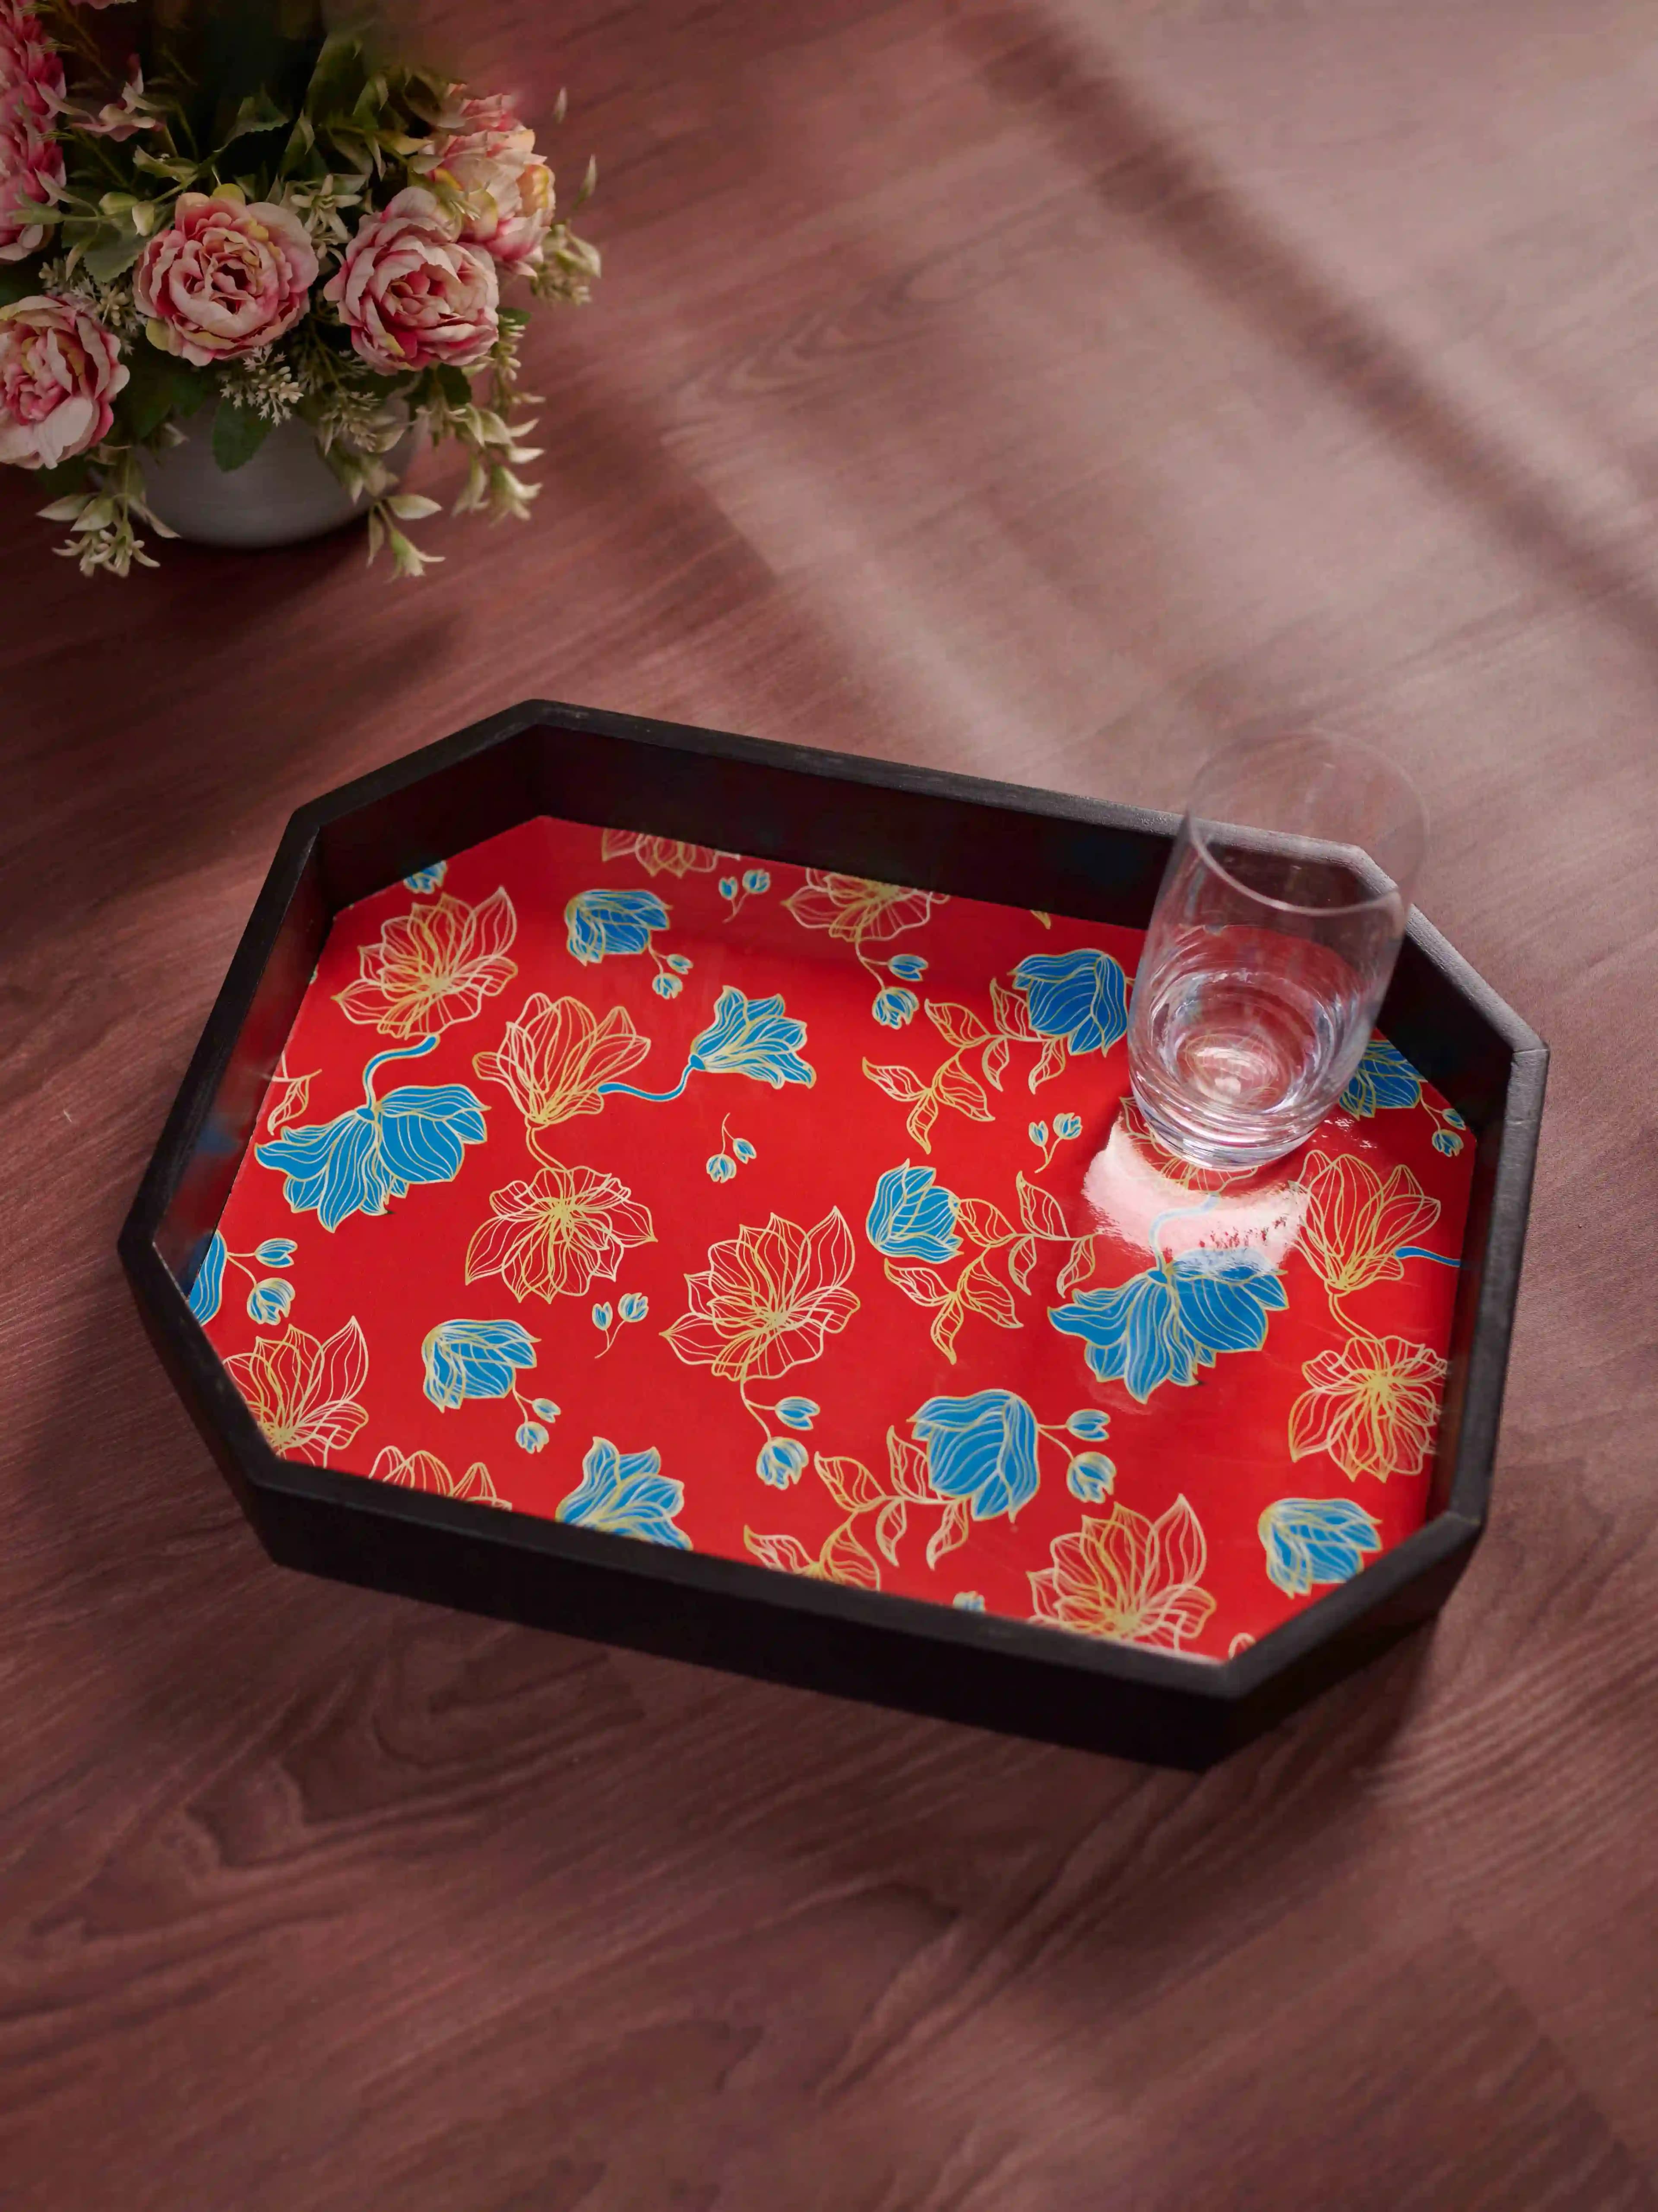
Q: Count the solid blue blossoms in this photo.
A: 12